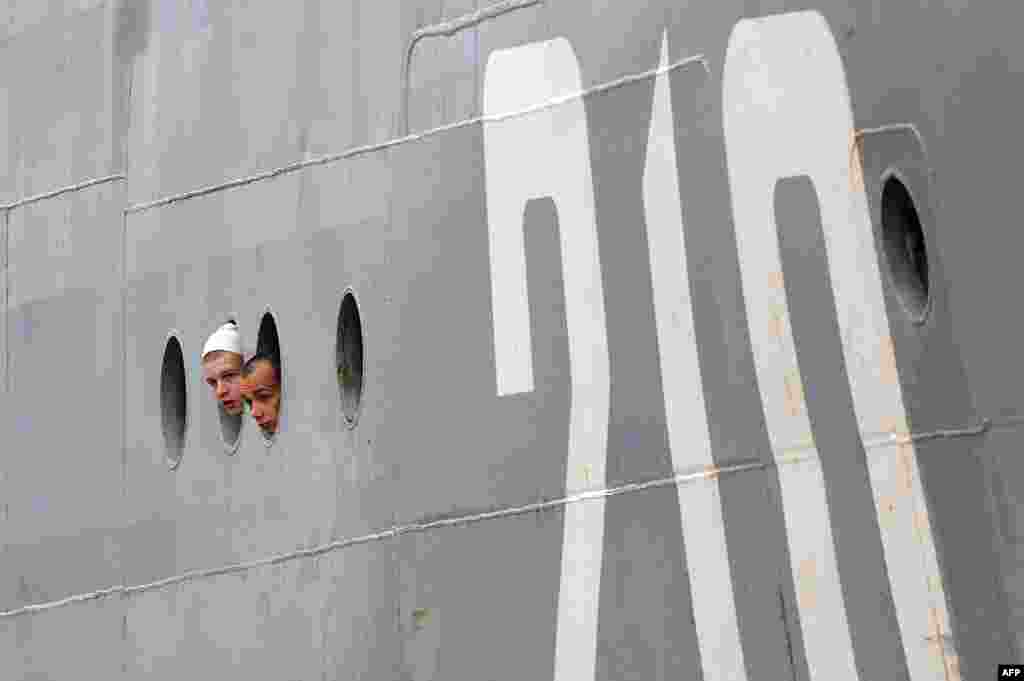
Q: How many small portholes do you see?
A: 4